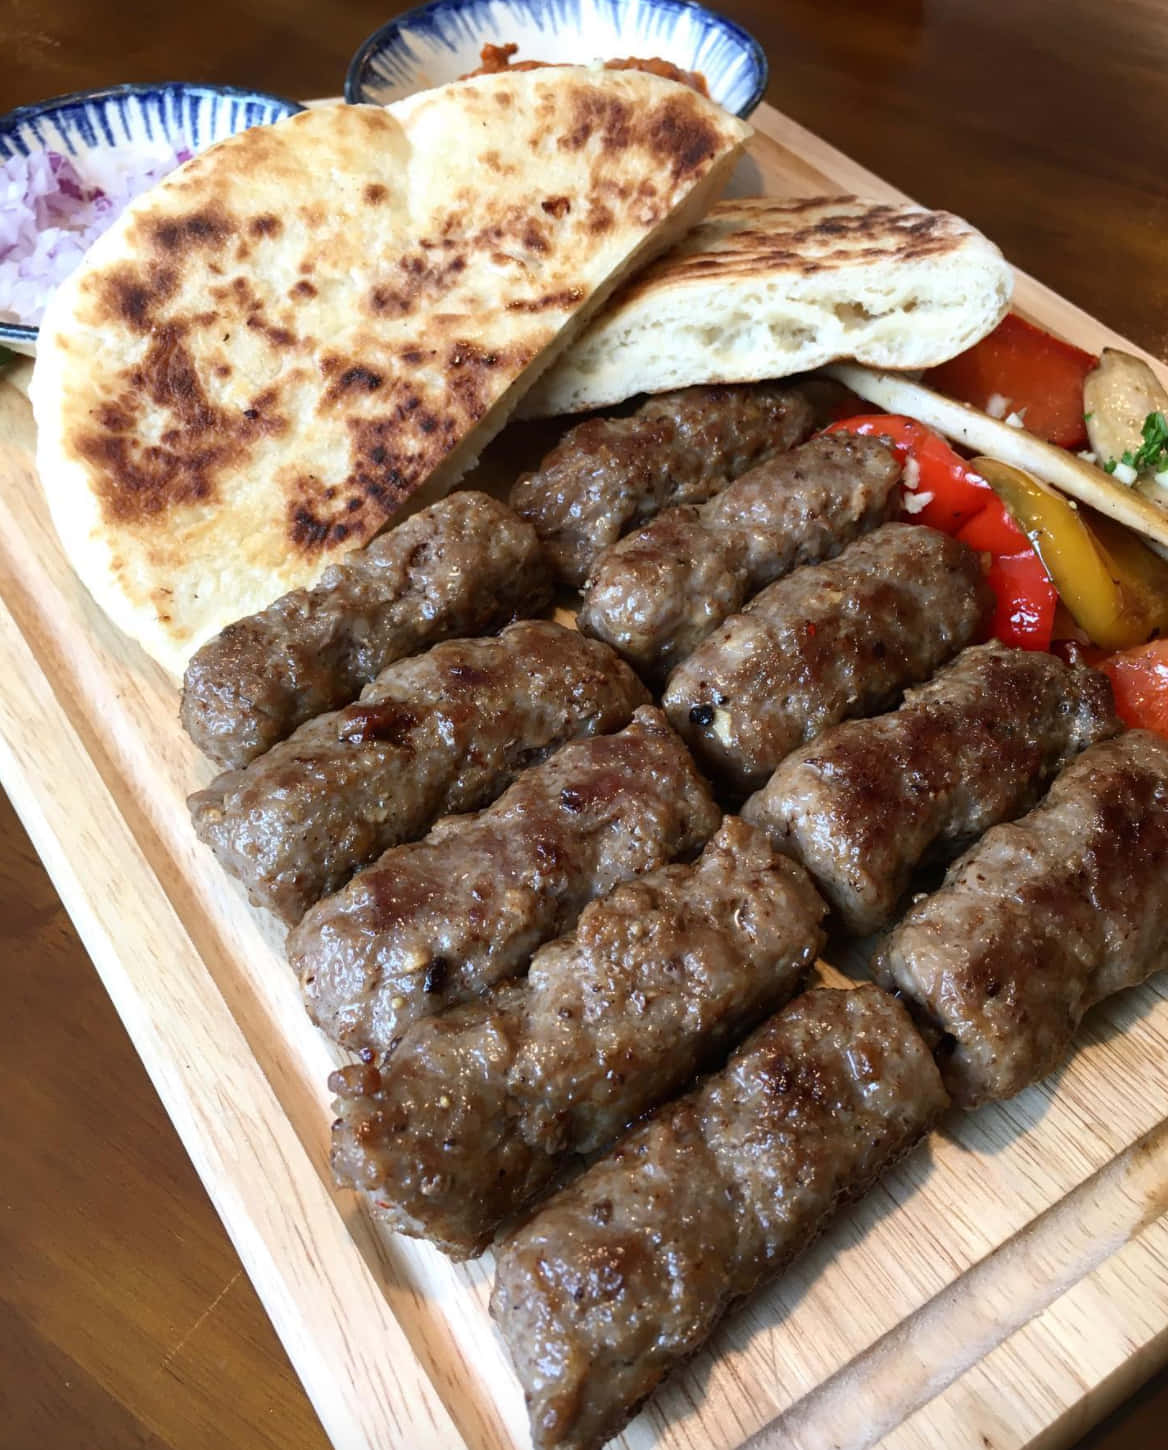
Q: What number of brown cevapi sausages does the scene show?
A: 10